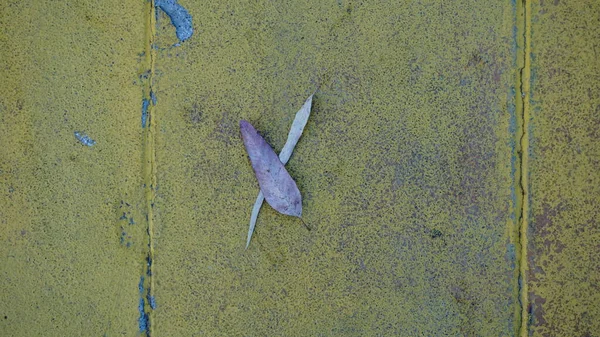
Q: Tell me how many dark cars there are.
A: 0